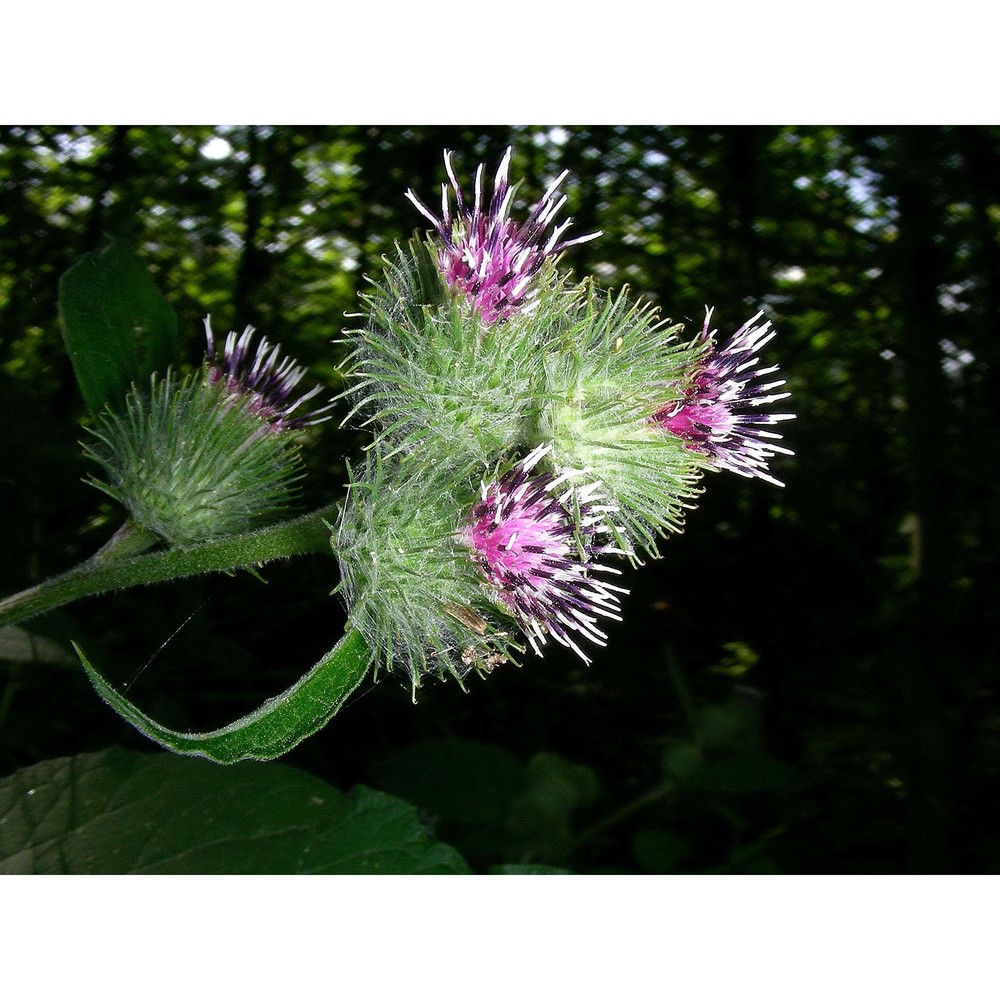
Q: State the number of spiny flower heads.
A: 4